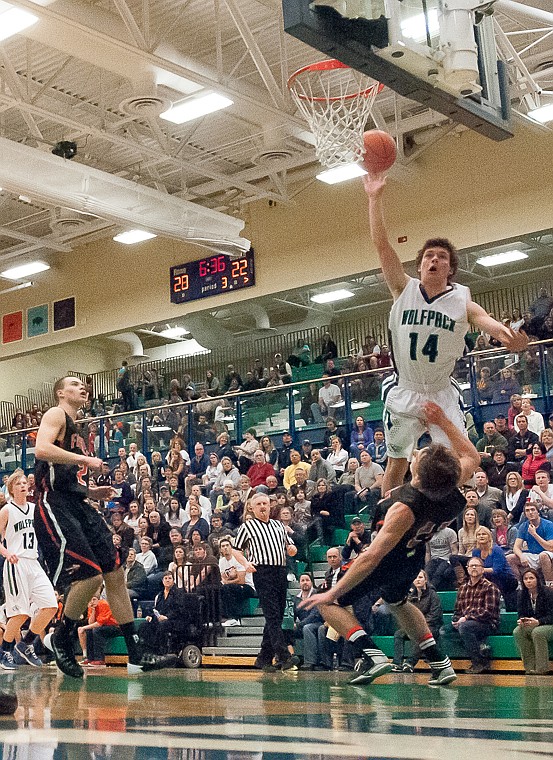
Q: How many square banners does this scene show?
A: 3